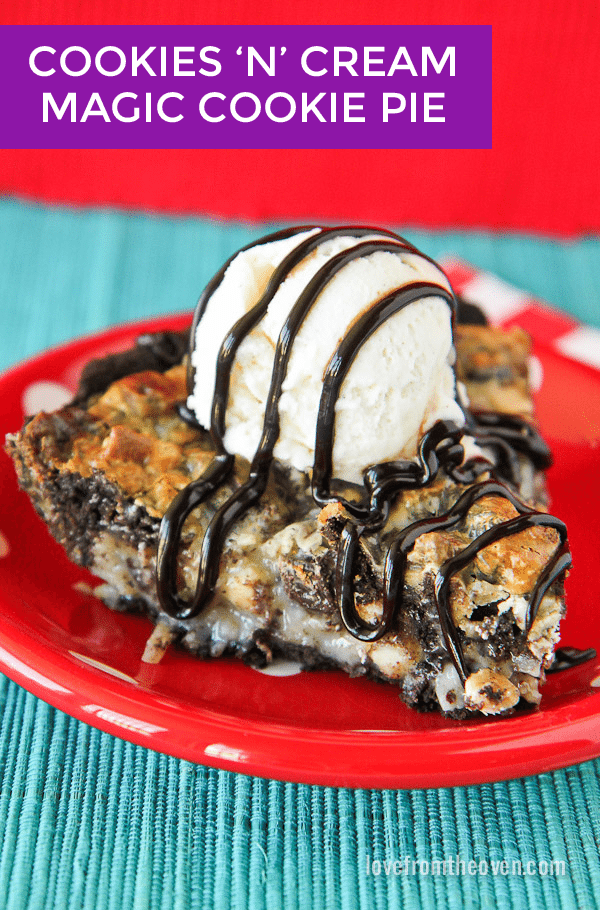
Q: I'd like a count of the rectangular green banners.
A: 0